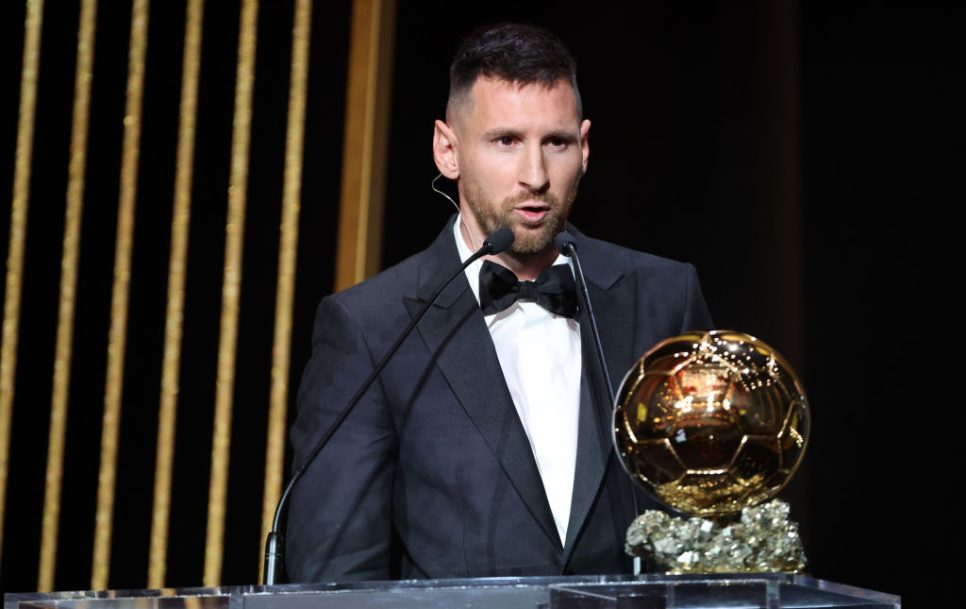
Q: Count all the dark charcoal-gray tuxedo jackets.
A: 1